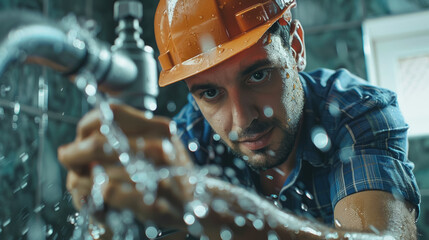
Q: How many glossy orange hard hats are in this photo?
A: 1